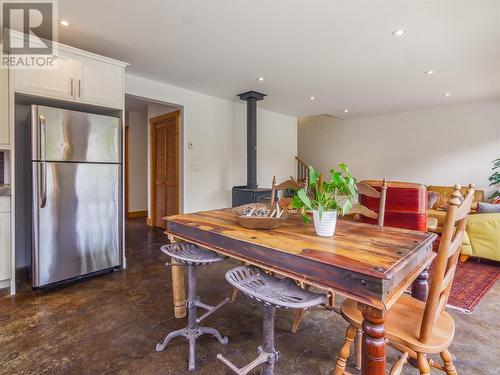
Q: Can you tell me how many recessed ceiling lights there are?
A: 7